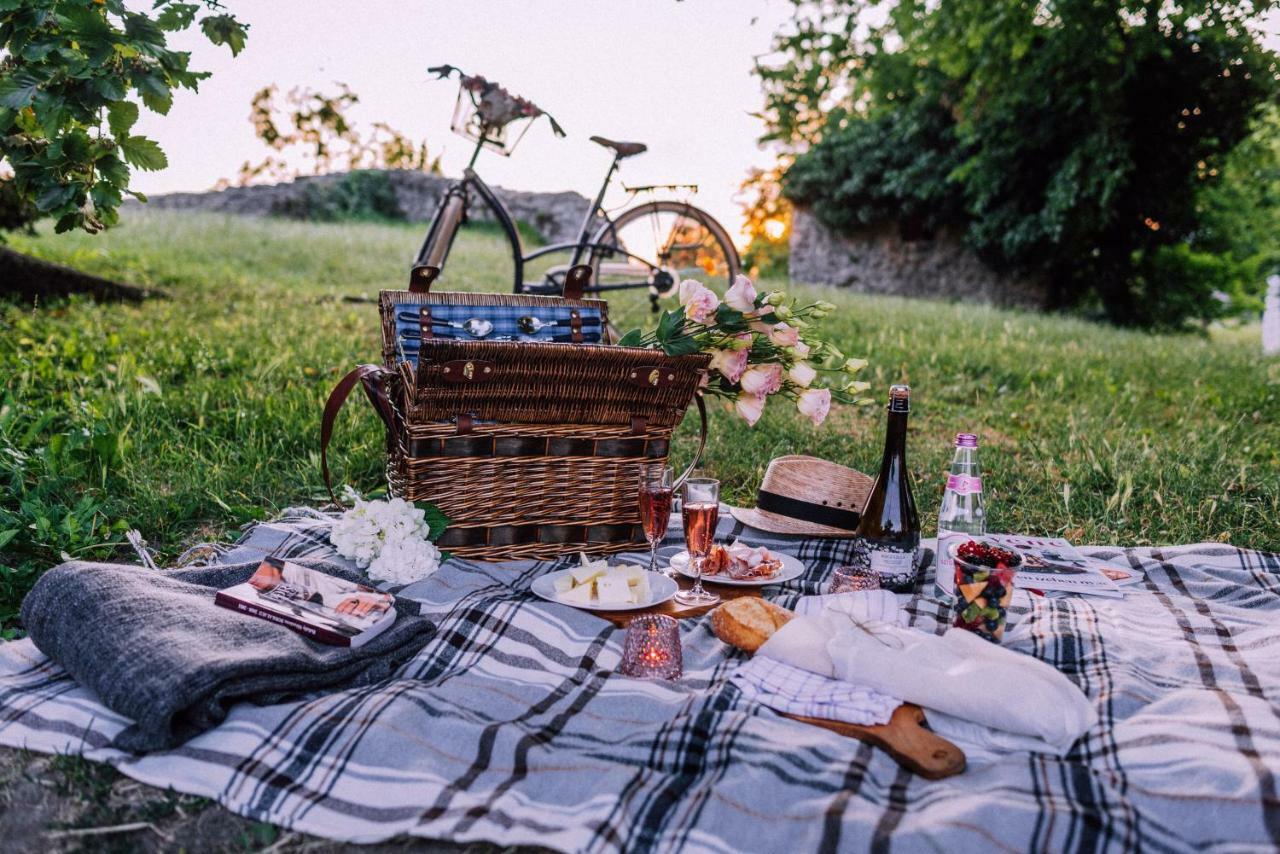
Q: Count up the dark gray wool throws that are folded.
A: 1